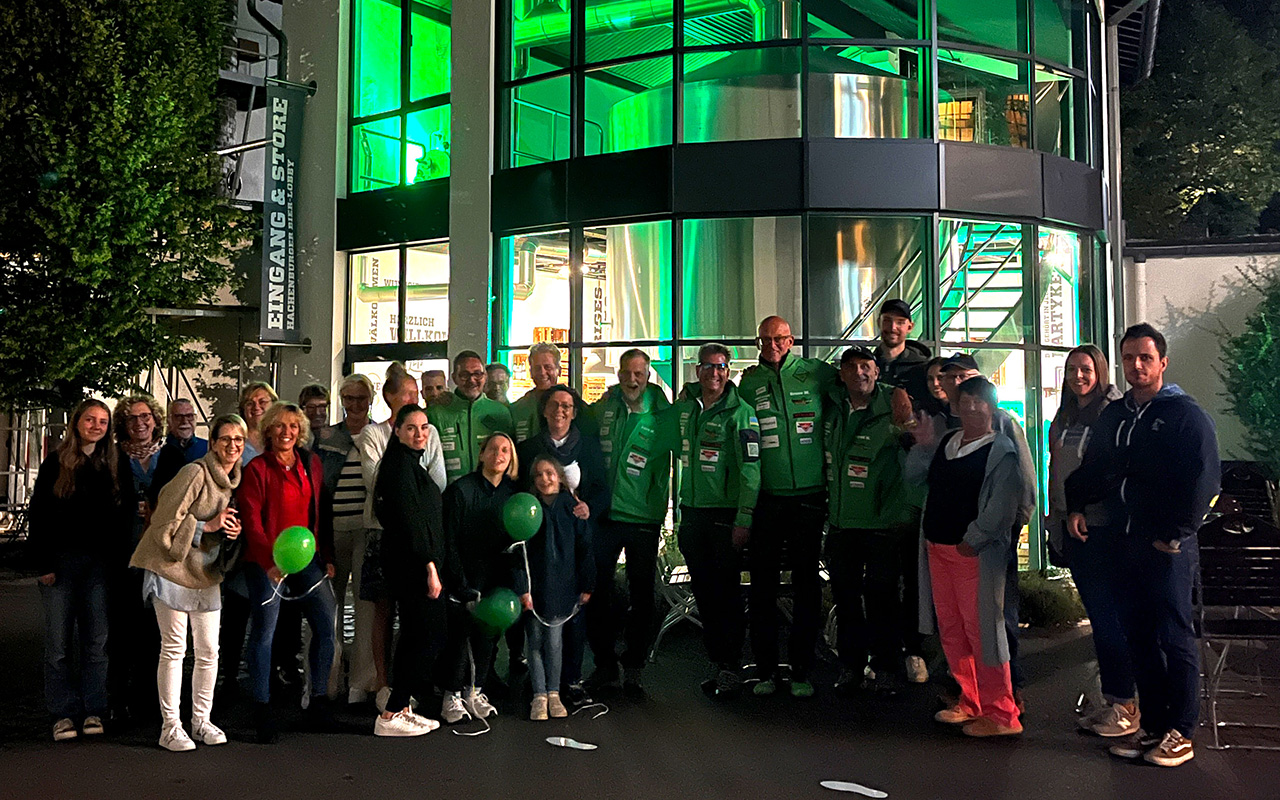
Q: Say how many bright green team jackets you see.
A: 6